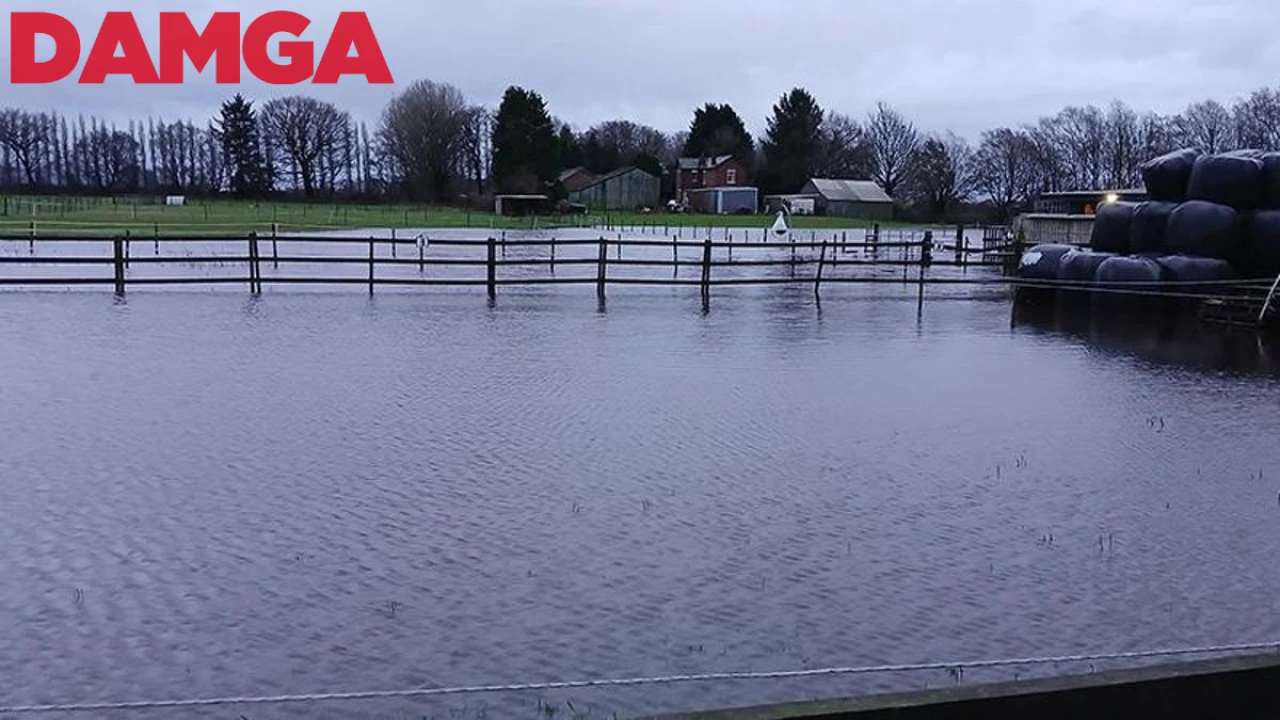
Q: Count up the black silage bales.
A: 11